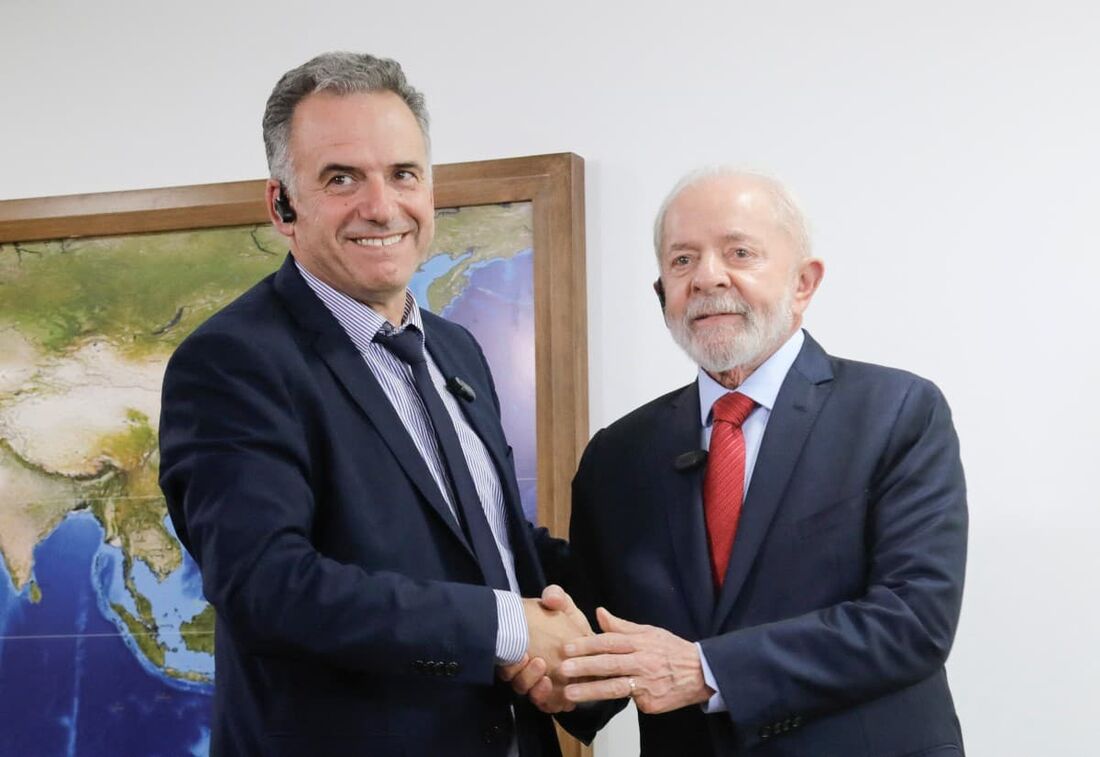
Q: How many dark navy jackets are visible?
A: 2